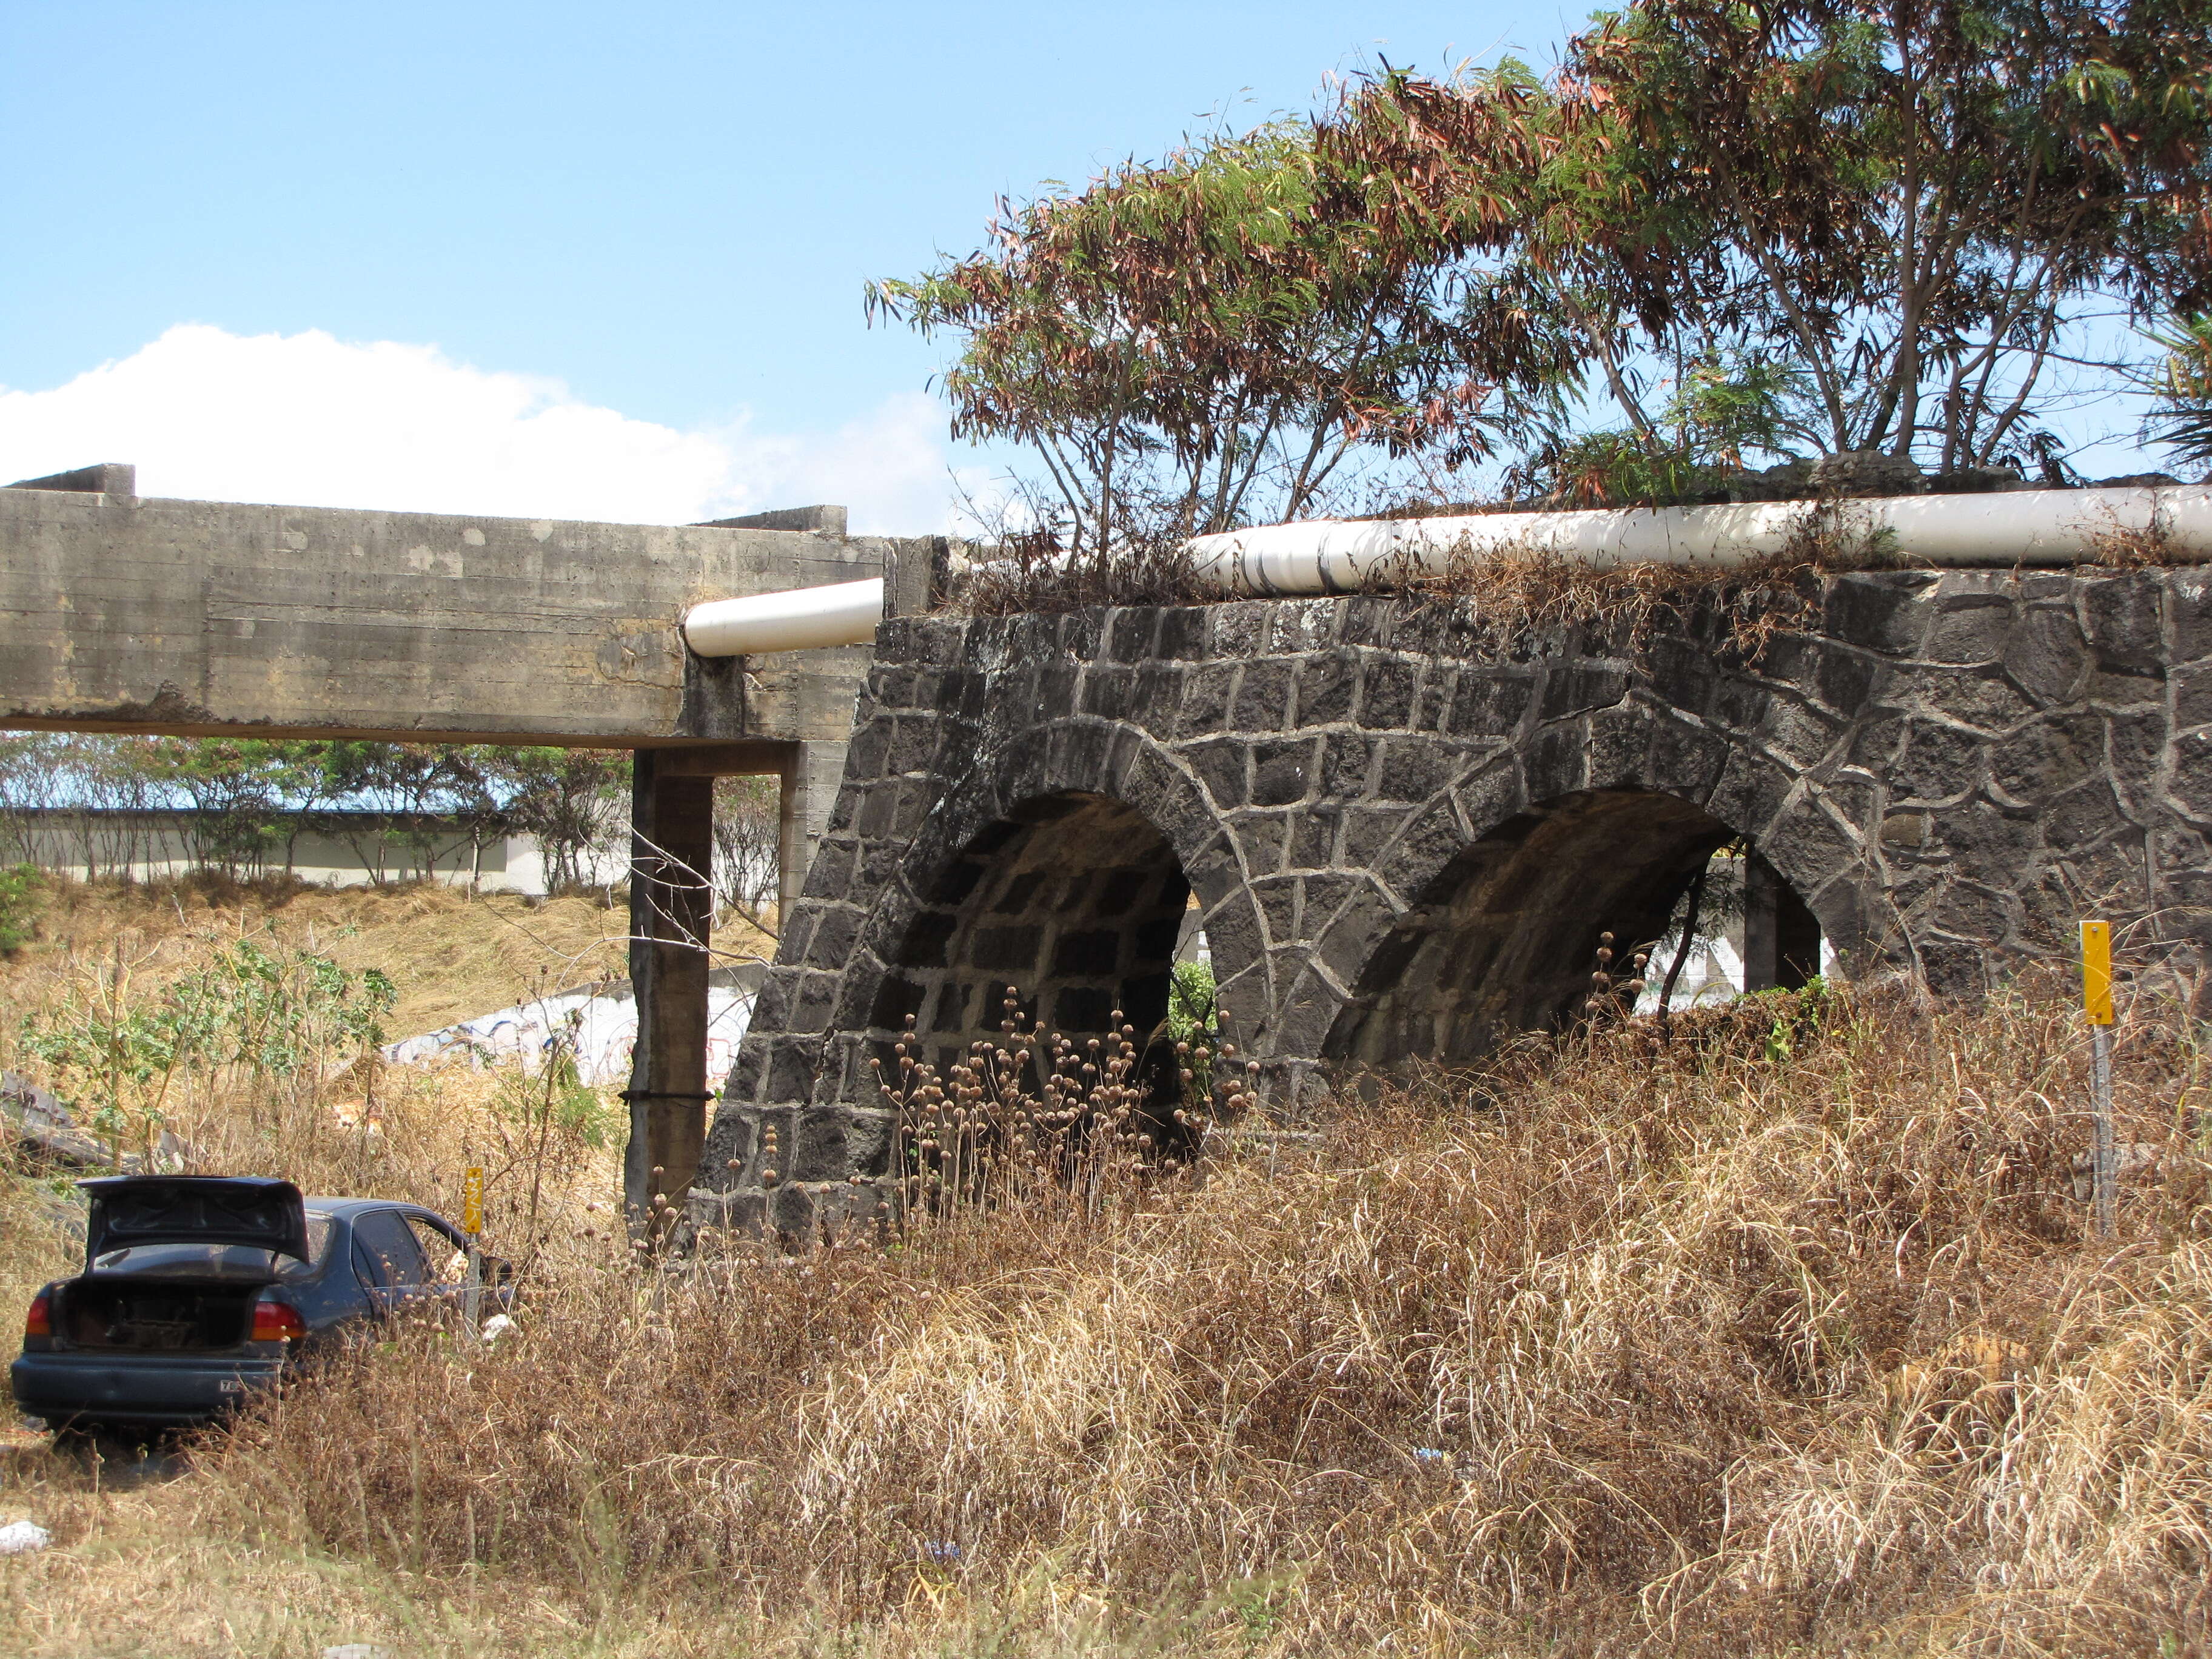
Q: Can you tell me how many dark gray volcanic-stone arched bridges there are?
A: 1